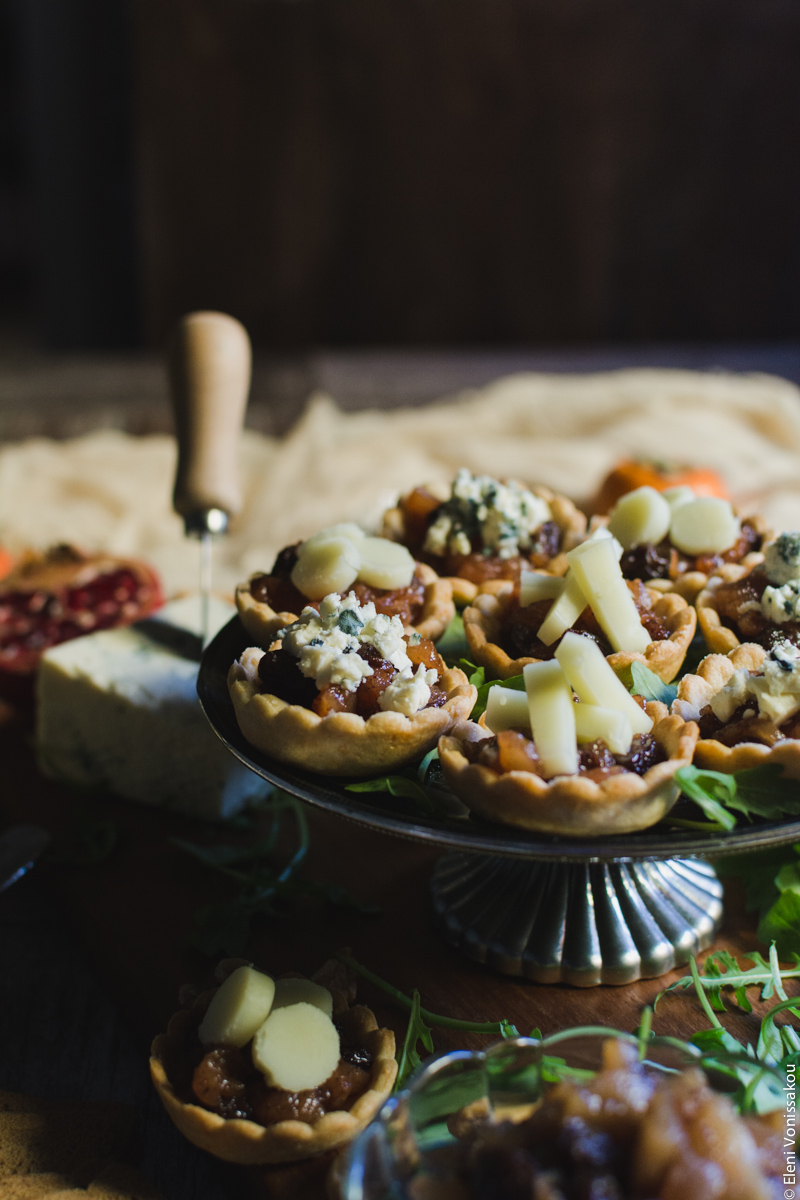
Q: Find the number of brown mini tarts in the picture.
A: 9